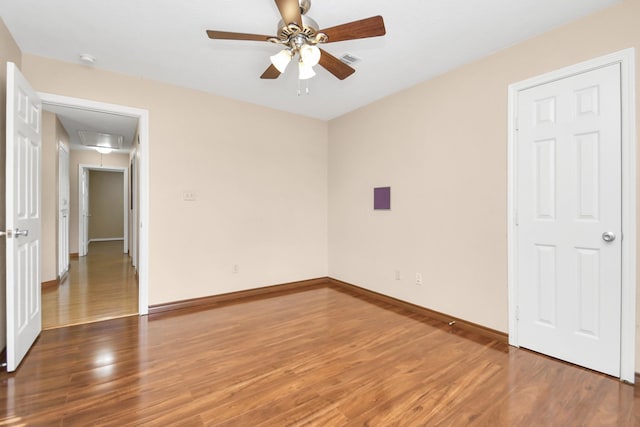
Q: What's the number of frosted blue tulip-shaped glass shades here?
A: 0